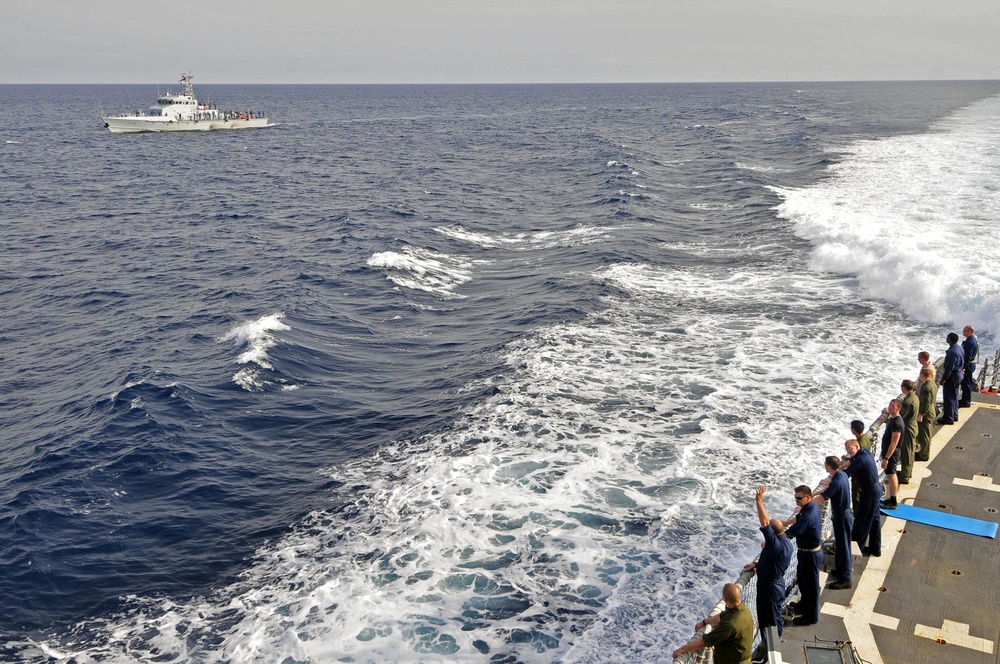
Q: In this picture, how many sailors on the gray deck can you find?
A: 12